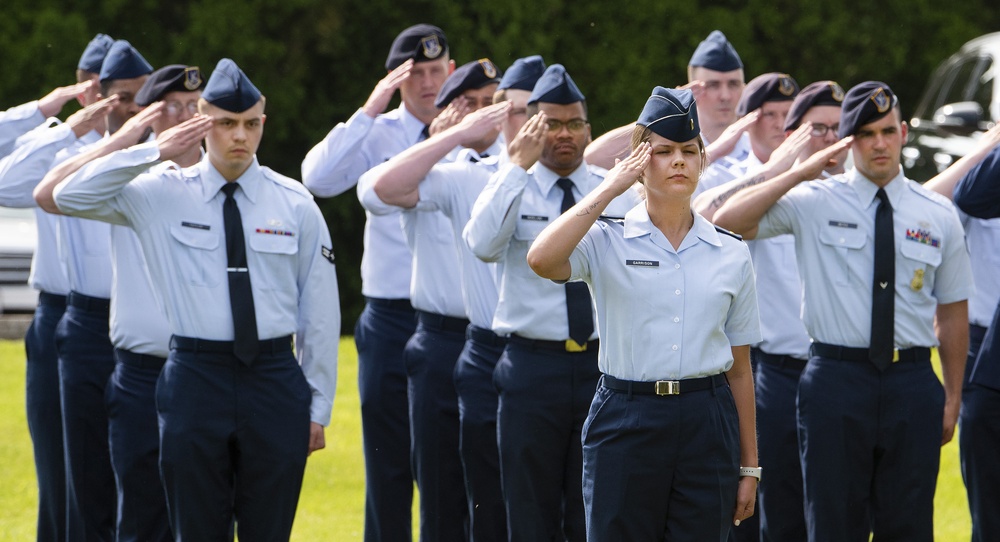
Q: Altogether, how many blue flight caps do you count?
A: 7